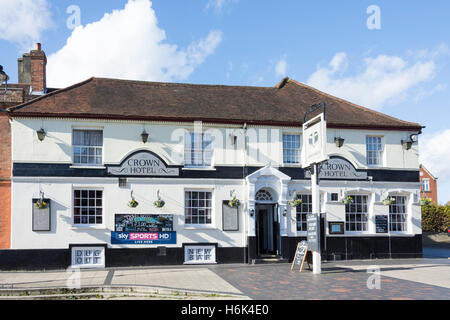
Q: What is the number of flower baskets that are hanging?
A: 8